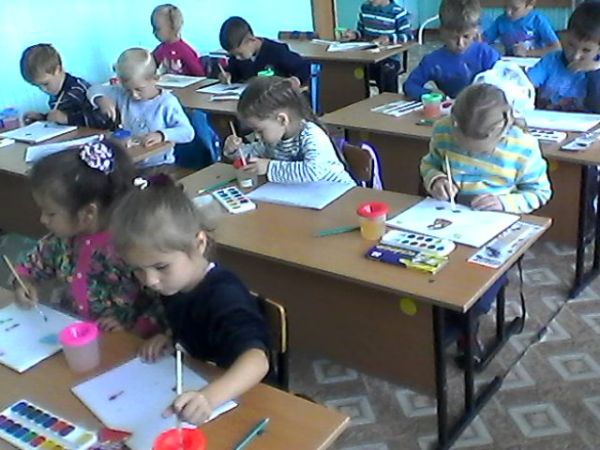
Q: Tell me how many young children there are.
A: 12